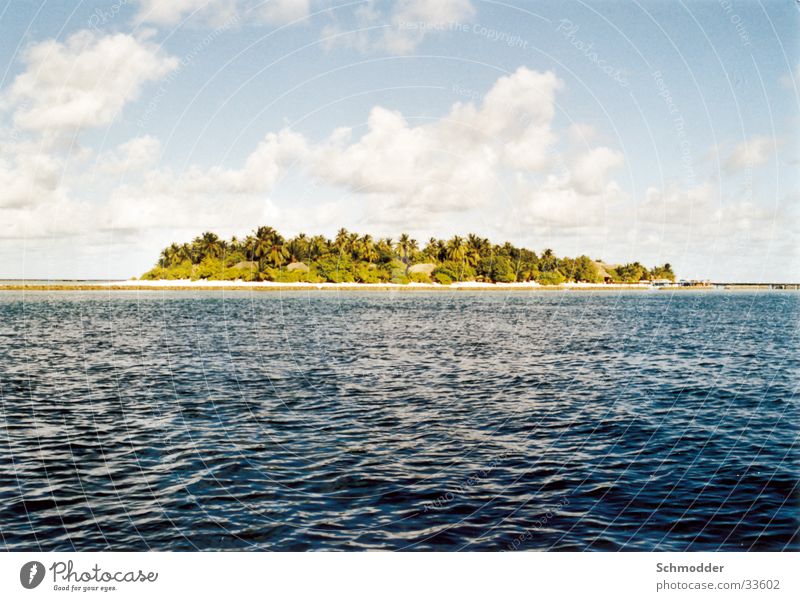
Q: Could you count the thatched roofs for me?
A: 4